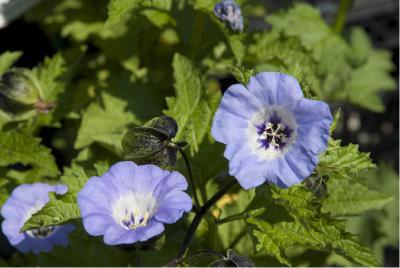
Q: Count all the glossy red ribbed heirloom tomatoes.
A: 0